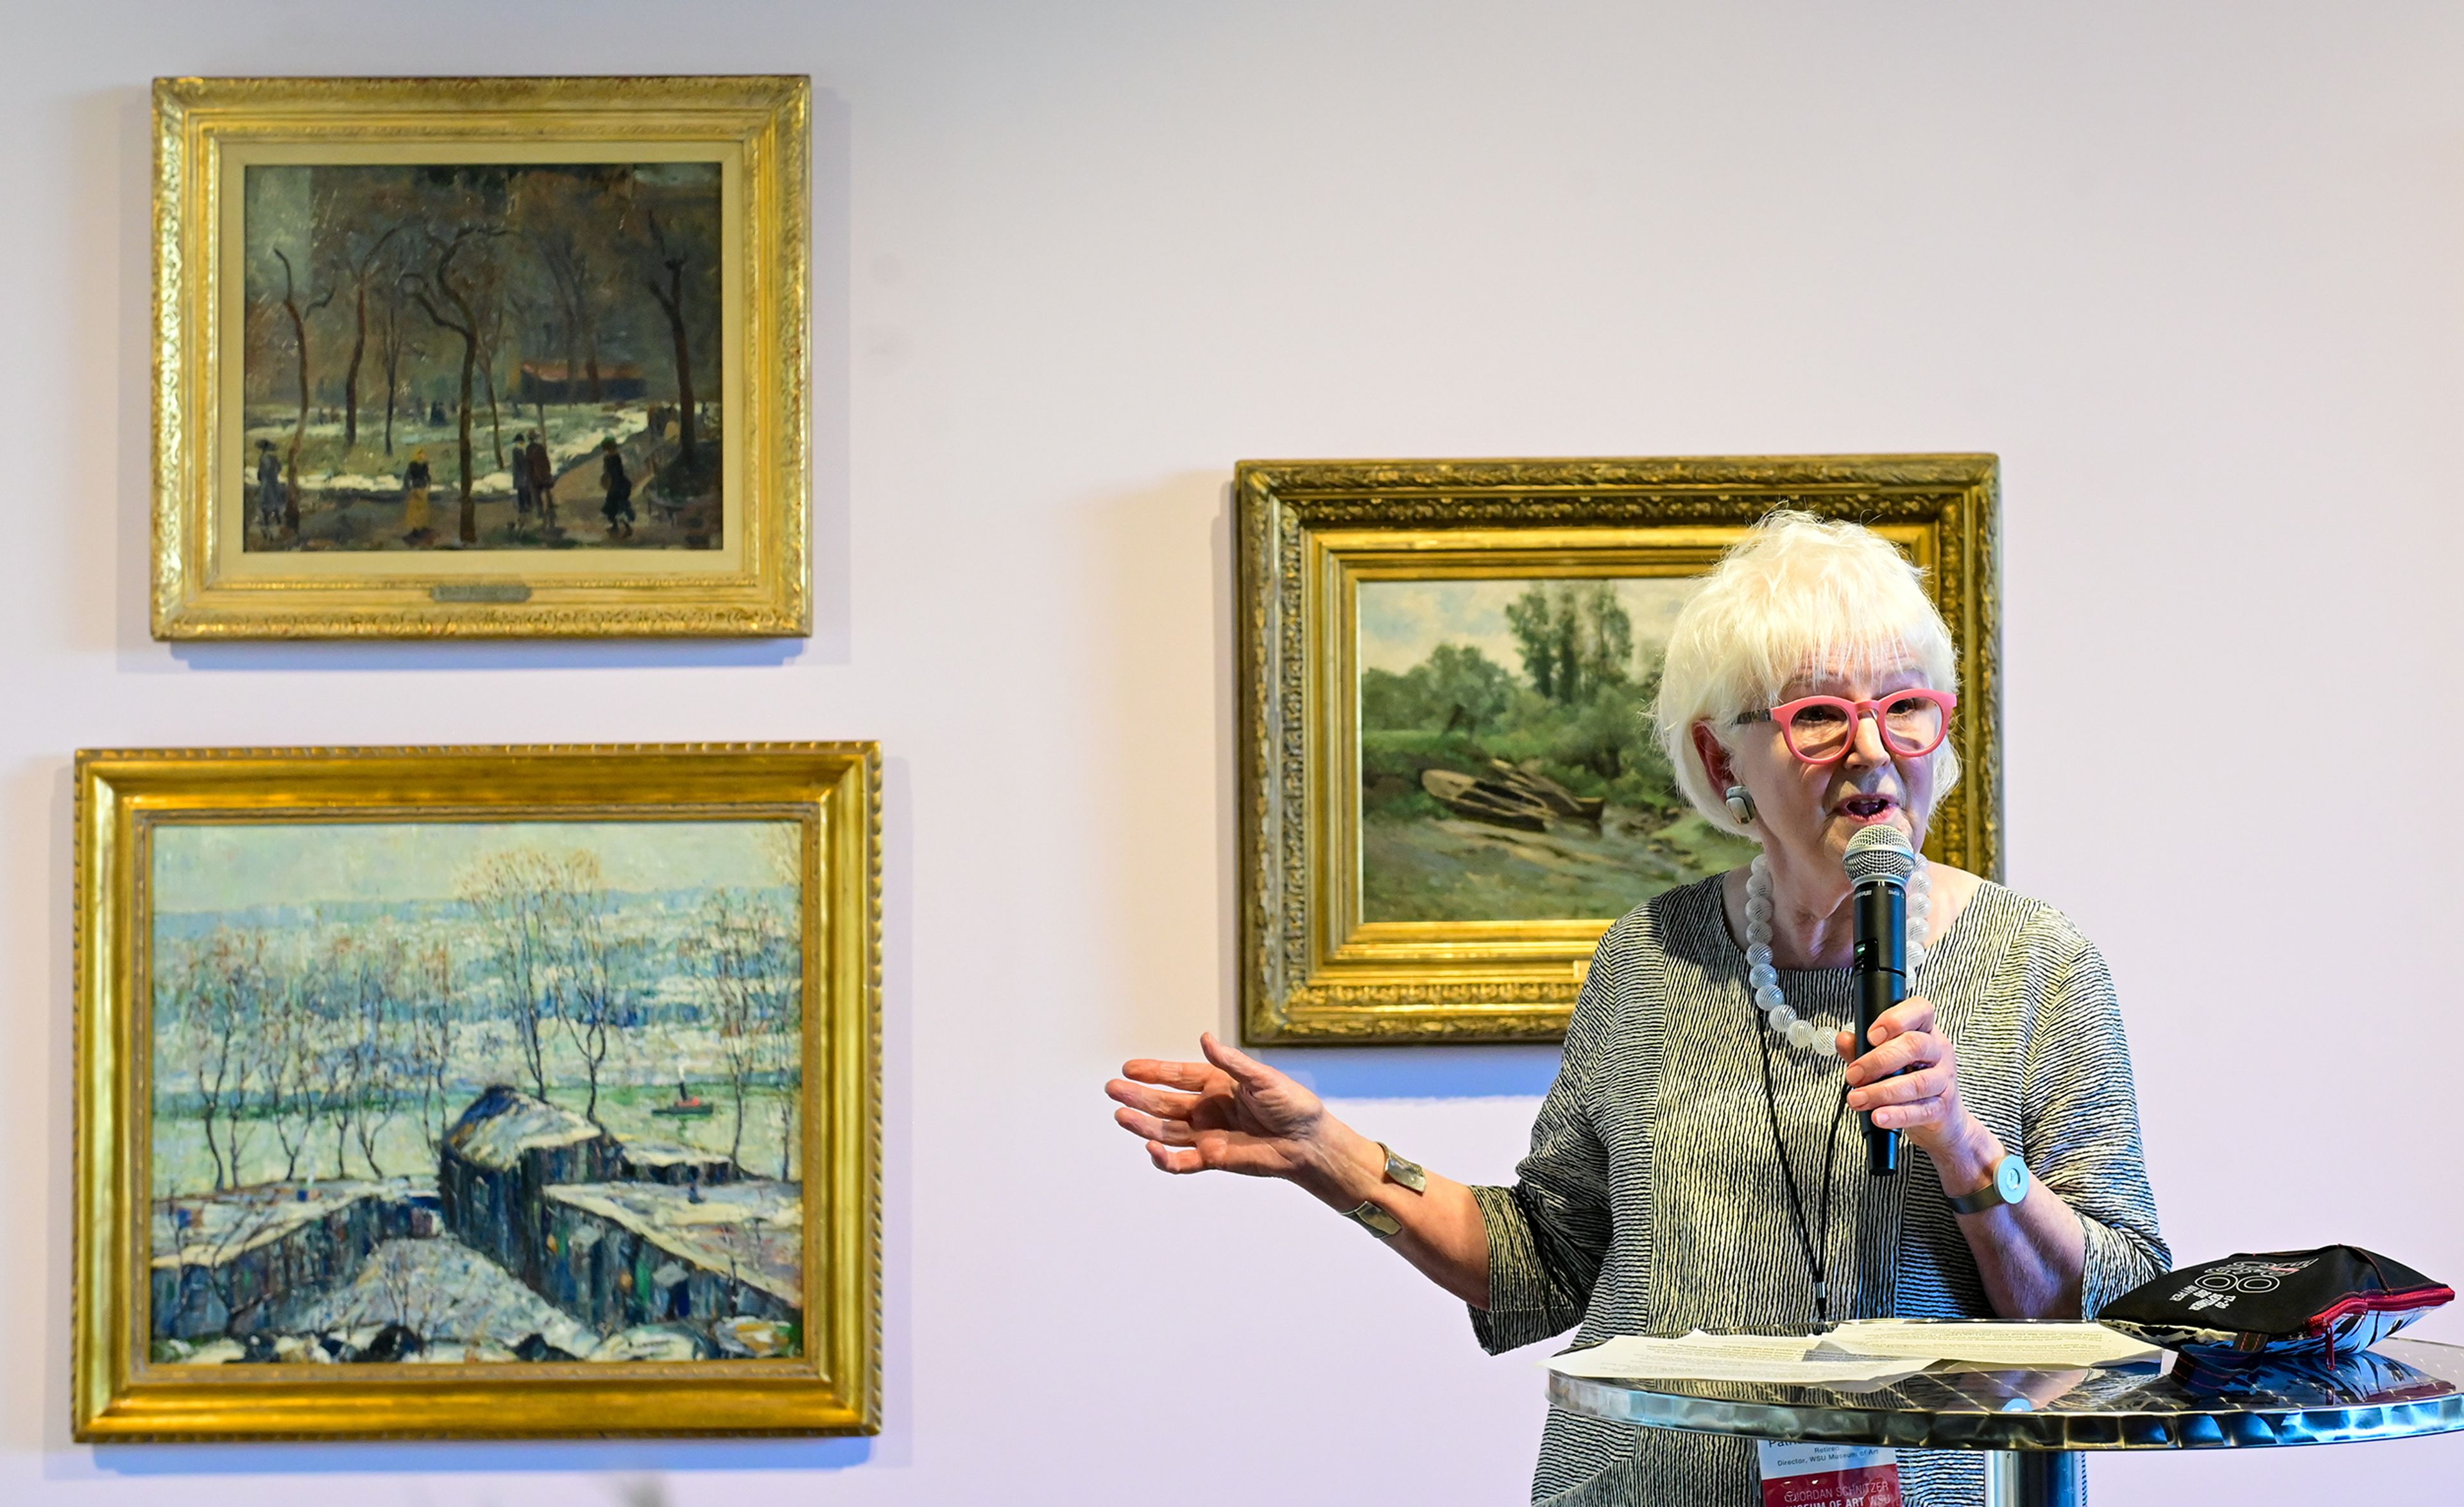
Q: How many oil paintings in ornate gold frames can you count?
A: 3